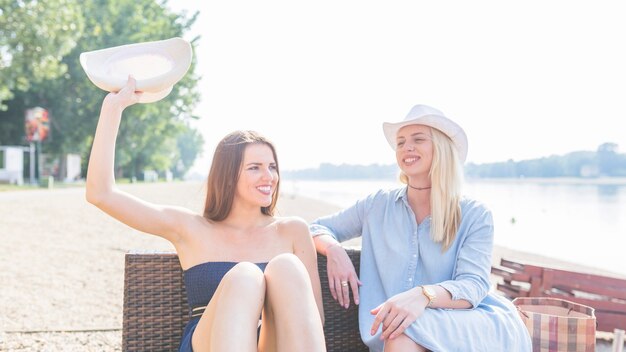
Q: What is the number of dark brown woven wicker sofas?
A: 1